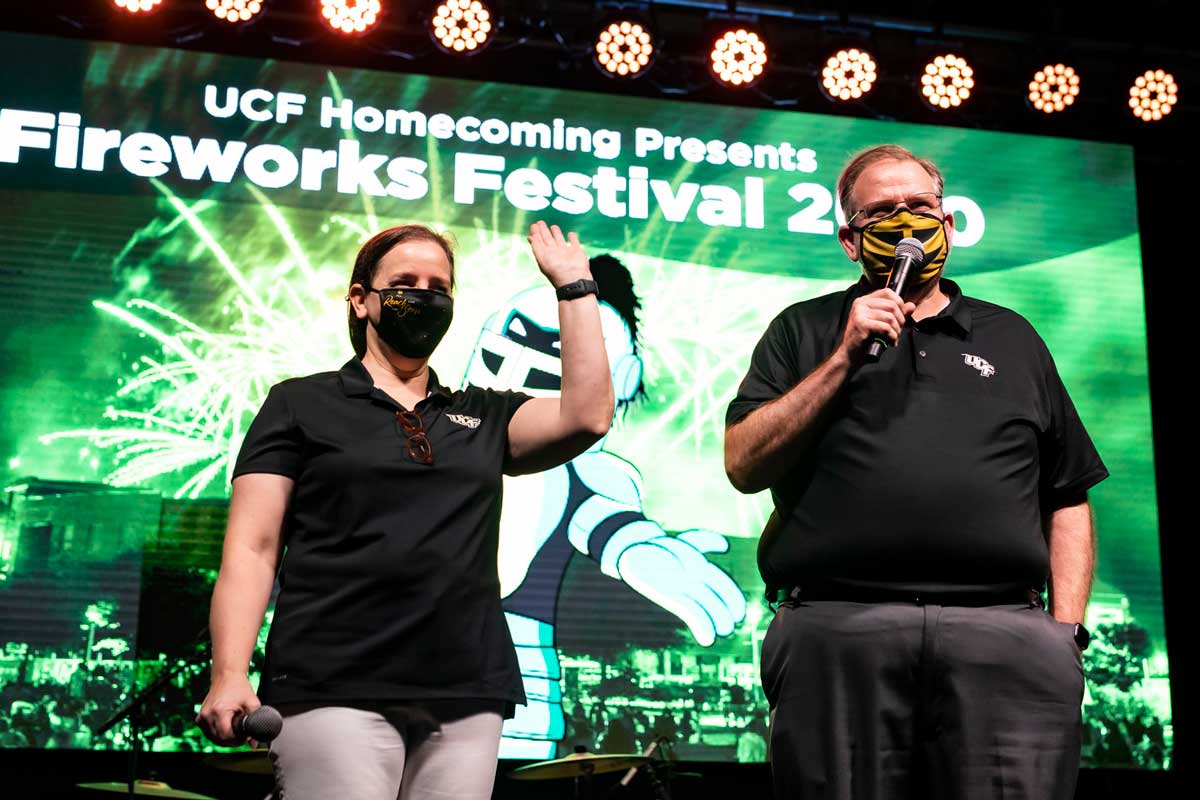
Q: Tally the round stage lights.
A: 10